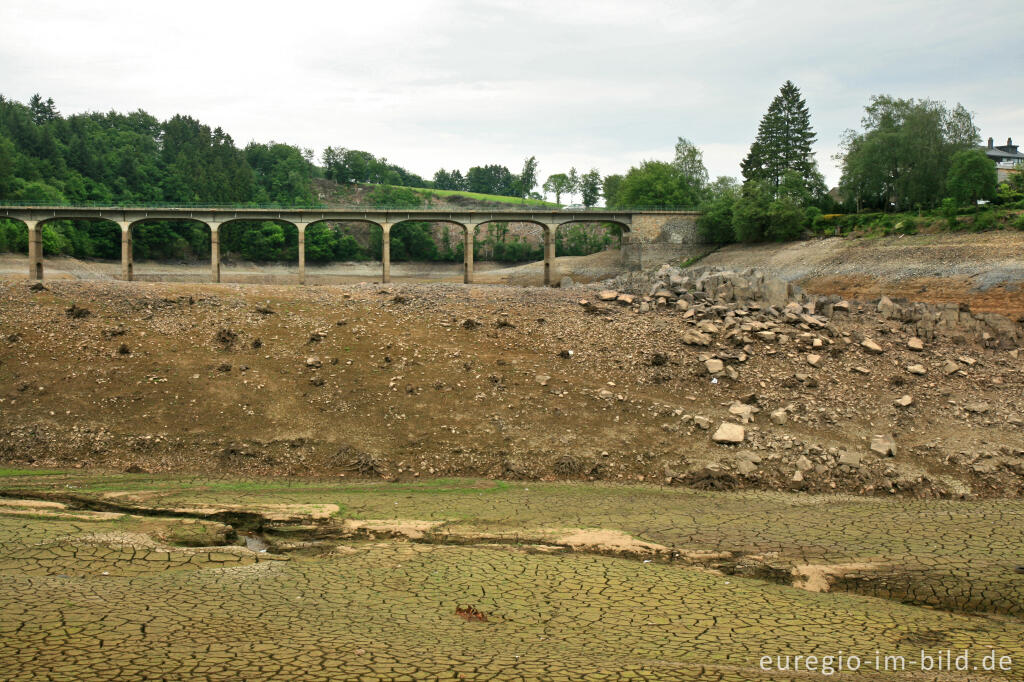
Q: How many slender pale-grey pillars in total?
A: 7